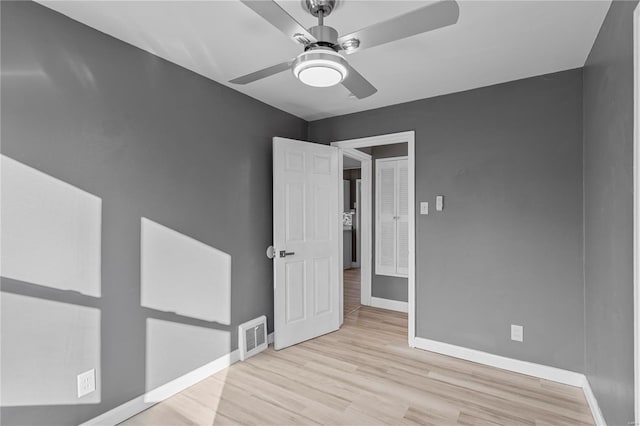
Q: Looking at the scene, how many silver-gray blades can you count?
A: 4